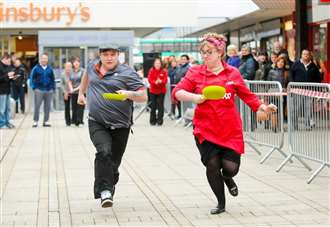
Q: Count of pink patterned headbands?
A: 1